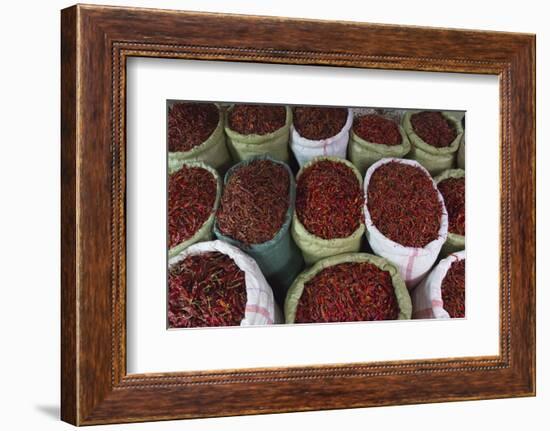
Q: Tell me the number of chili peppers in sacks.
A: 13